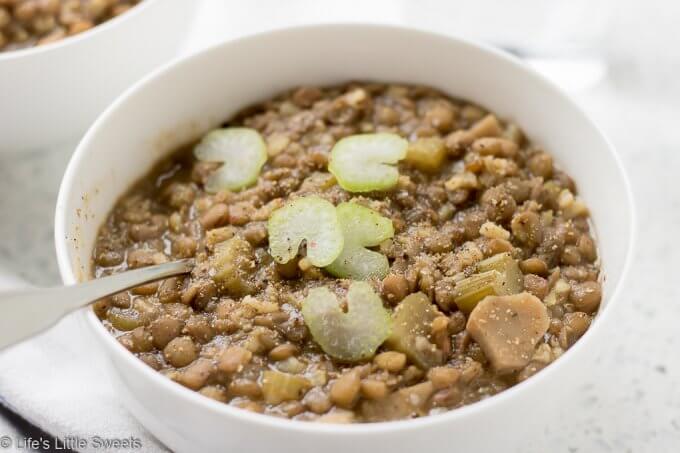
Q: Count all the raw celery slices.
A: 5